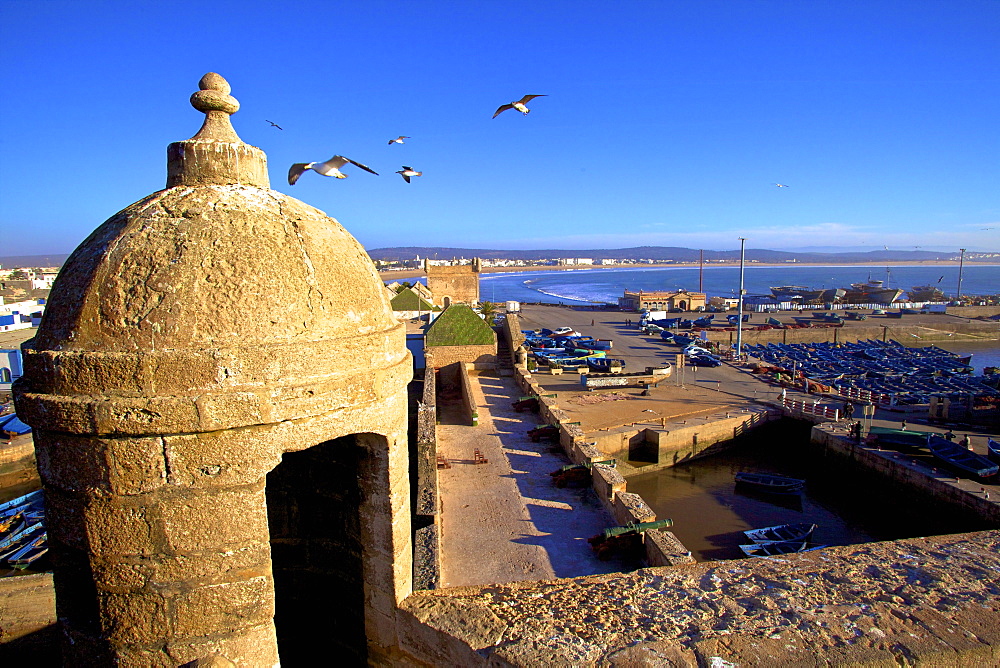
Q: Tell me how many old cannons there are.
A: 4